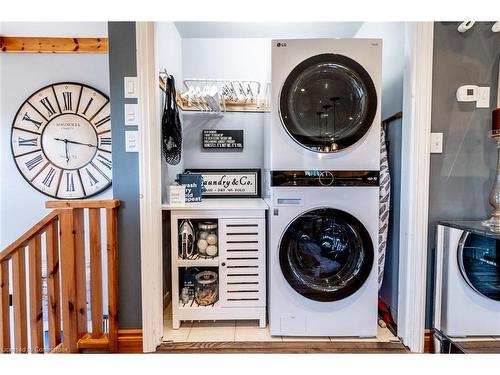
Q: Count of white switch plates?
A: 5